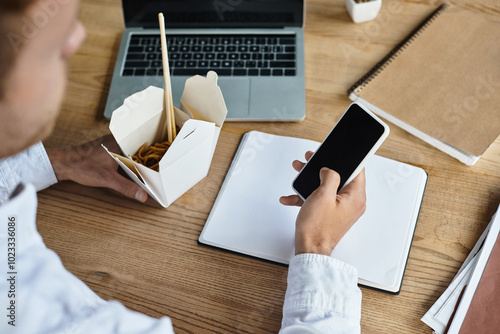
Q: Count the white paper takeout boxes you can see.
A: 1